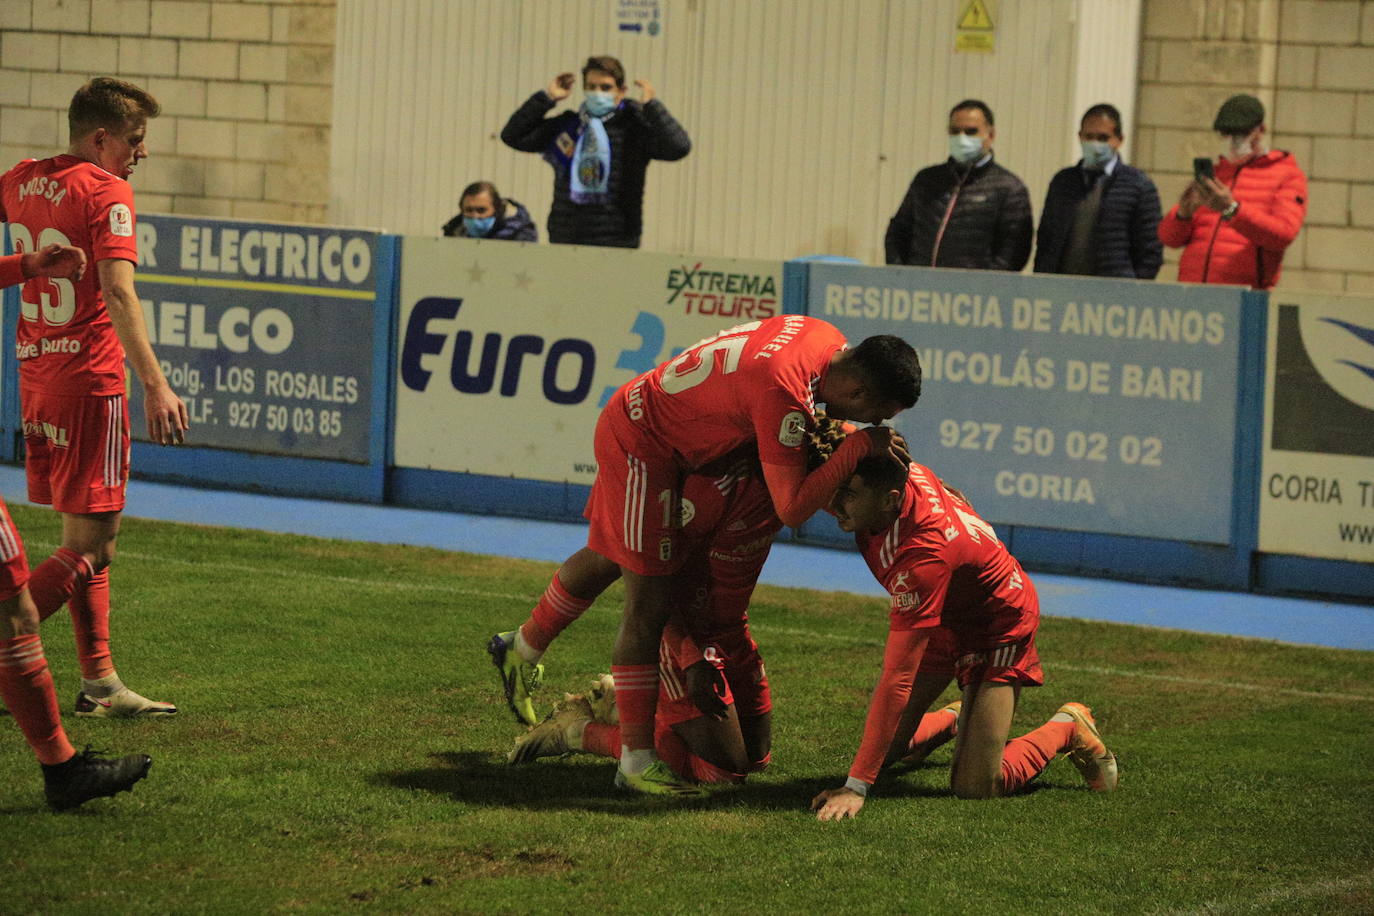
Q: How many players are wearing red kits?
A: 5